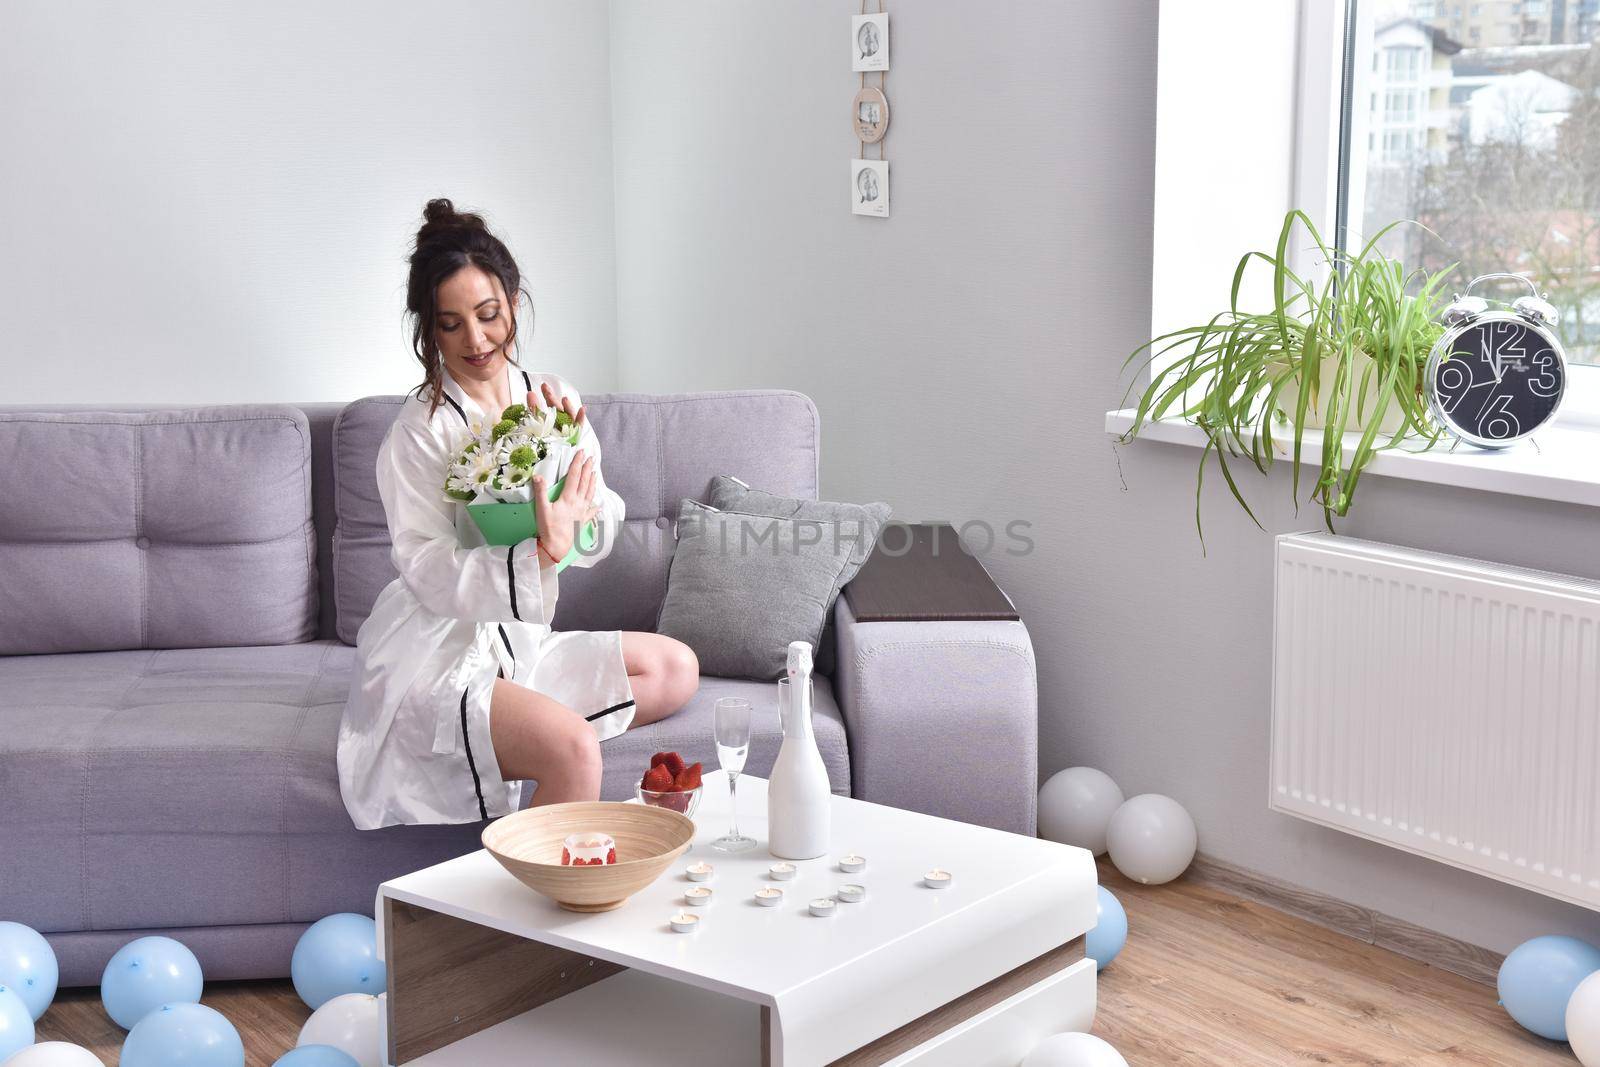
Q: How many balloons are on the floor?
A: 14